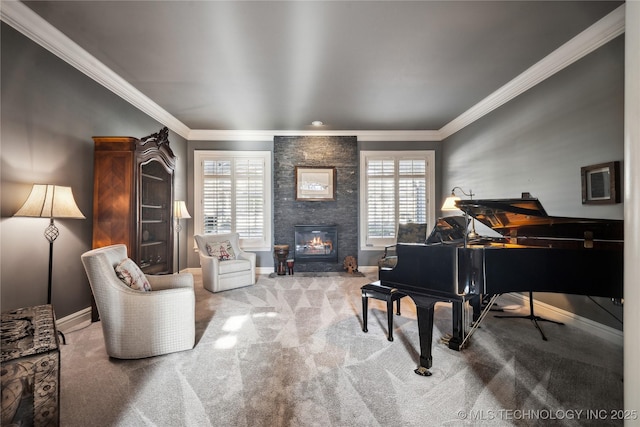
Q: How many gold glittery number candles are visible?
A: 0